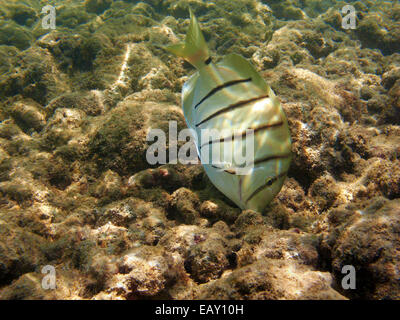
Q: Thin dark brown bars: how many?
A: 5